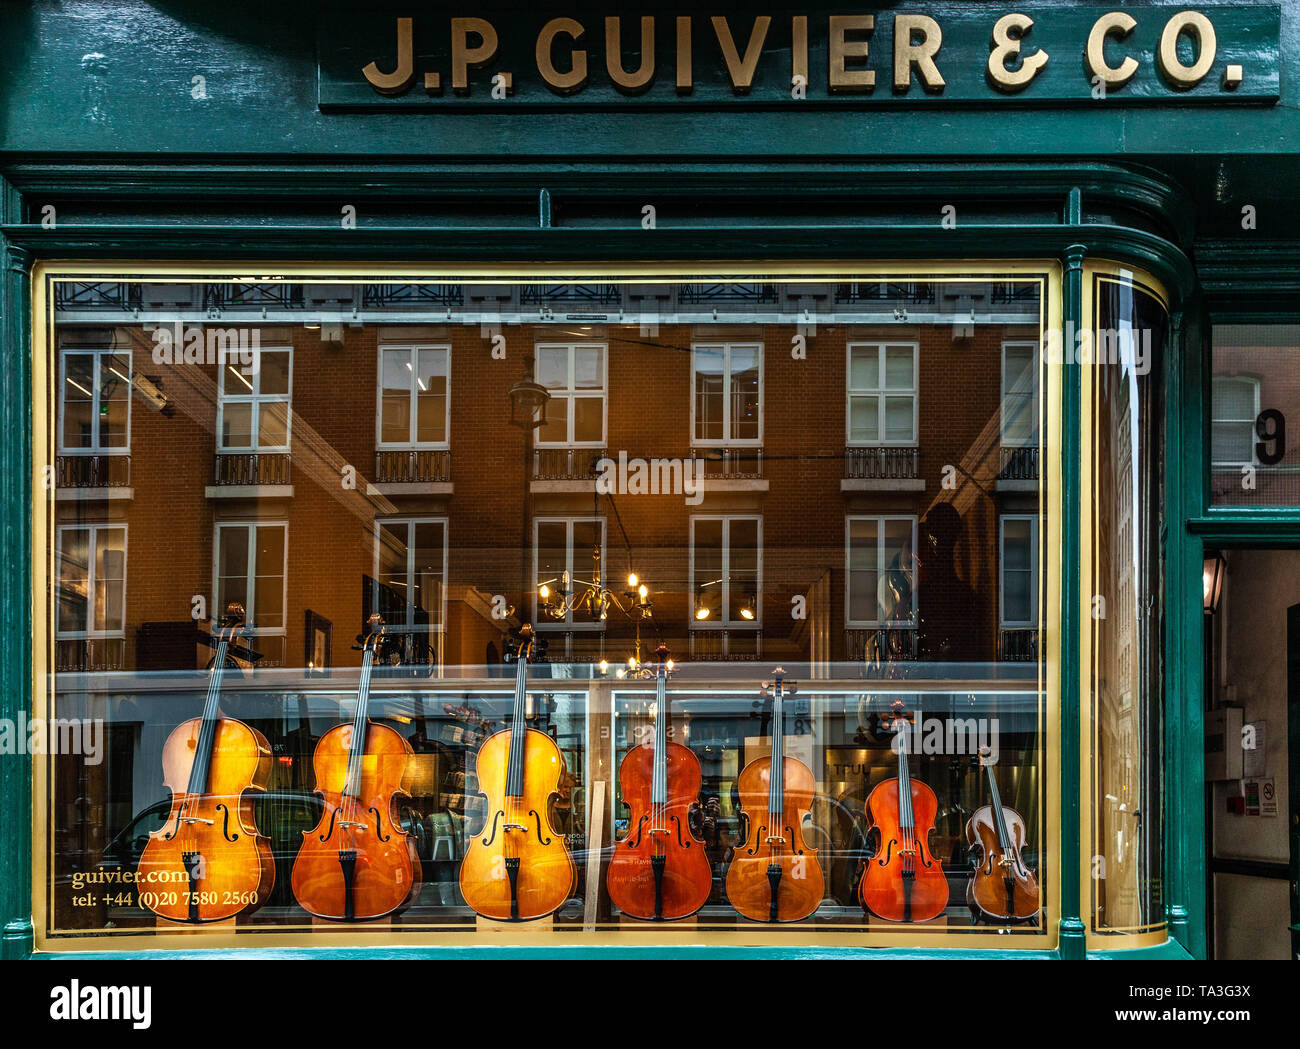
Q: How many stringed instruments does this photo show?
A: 7